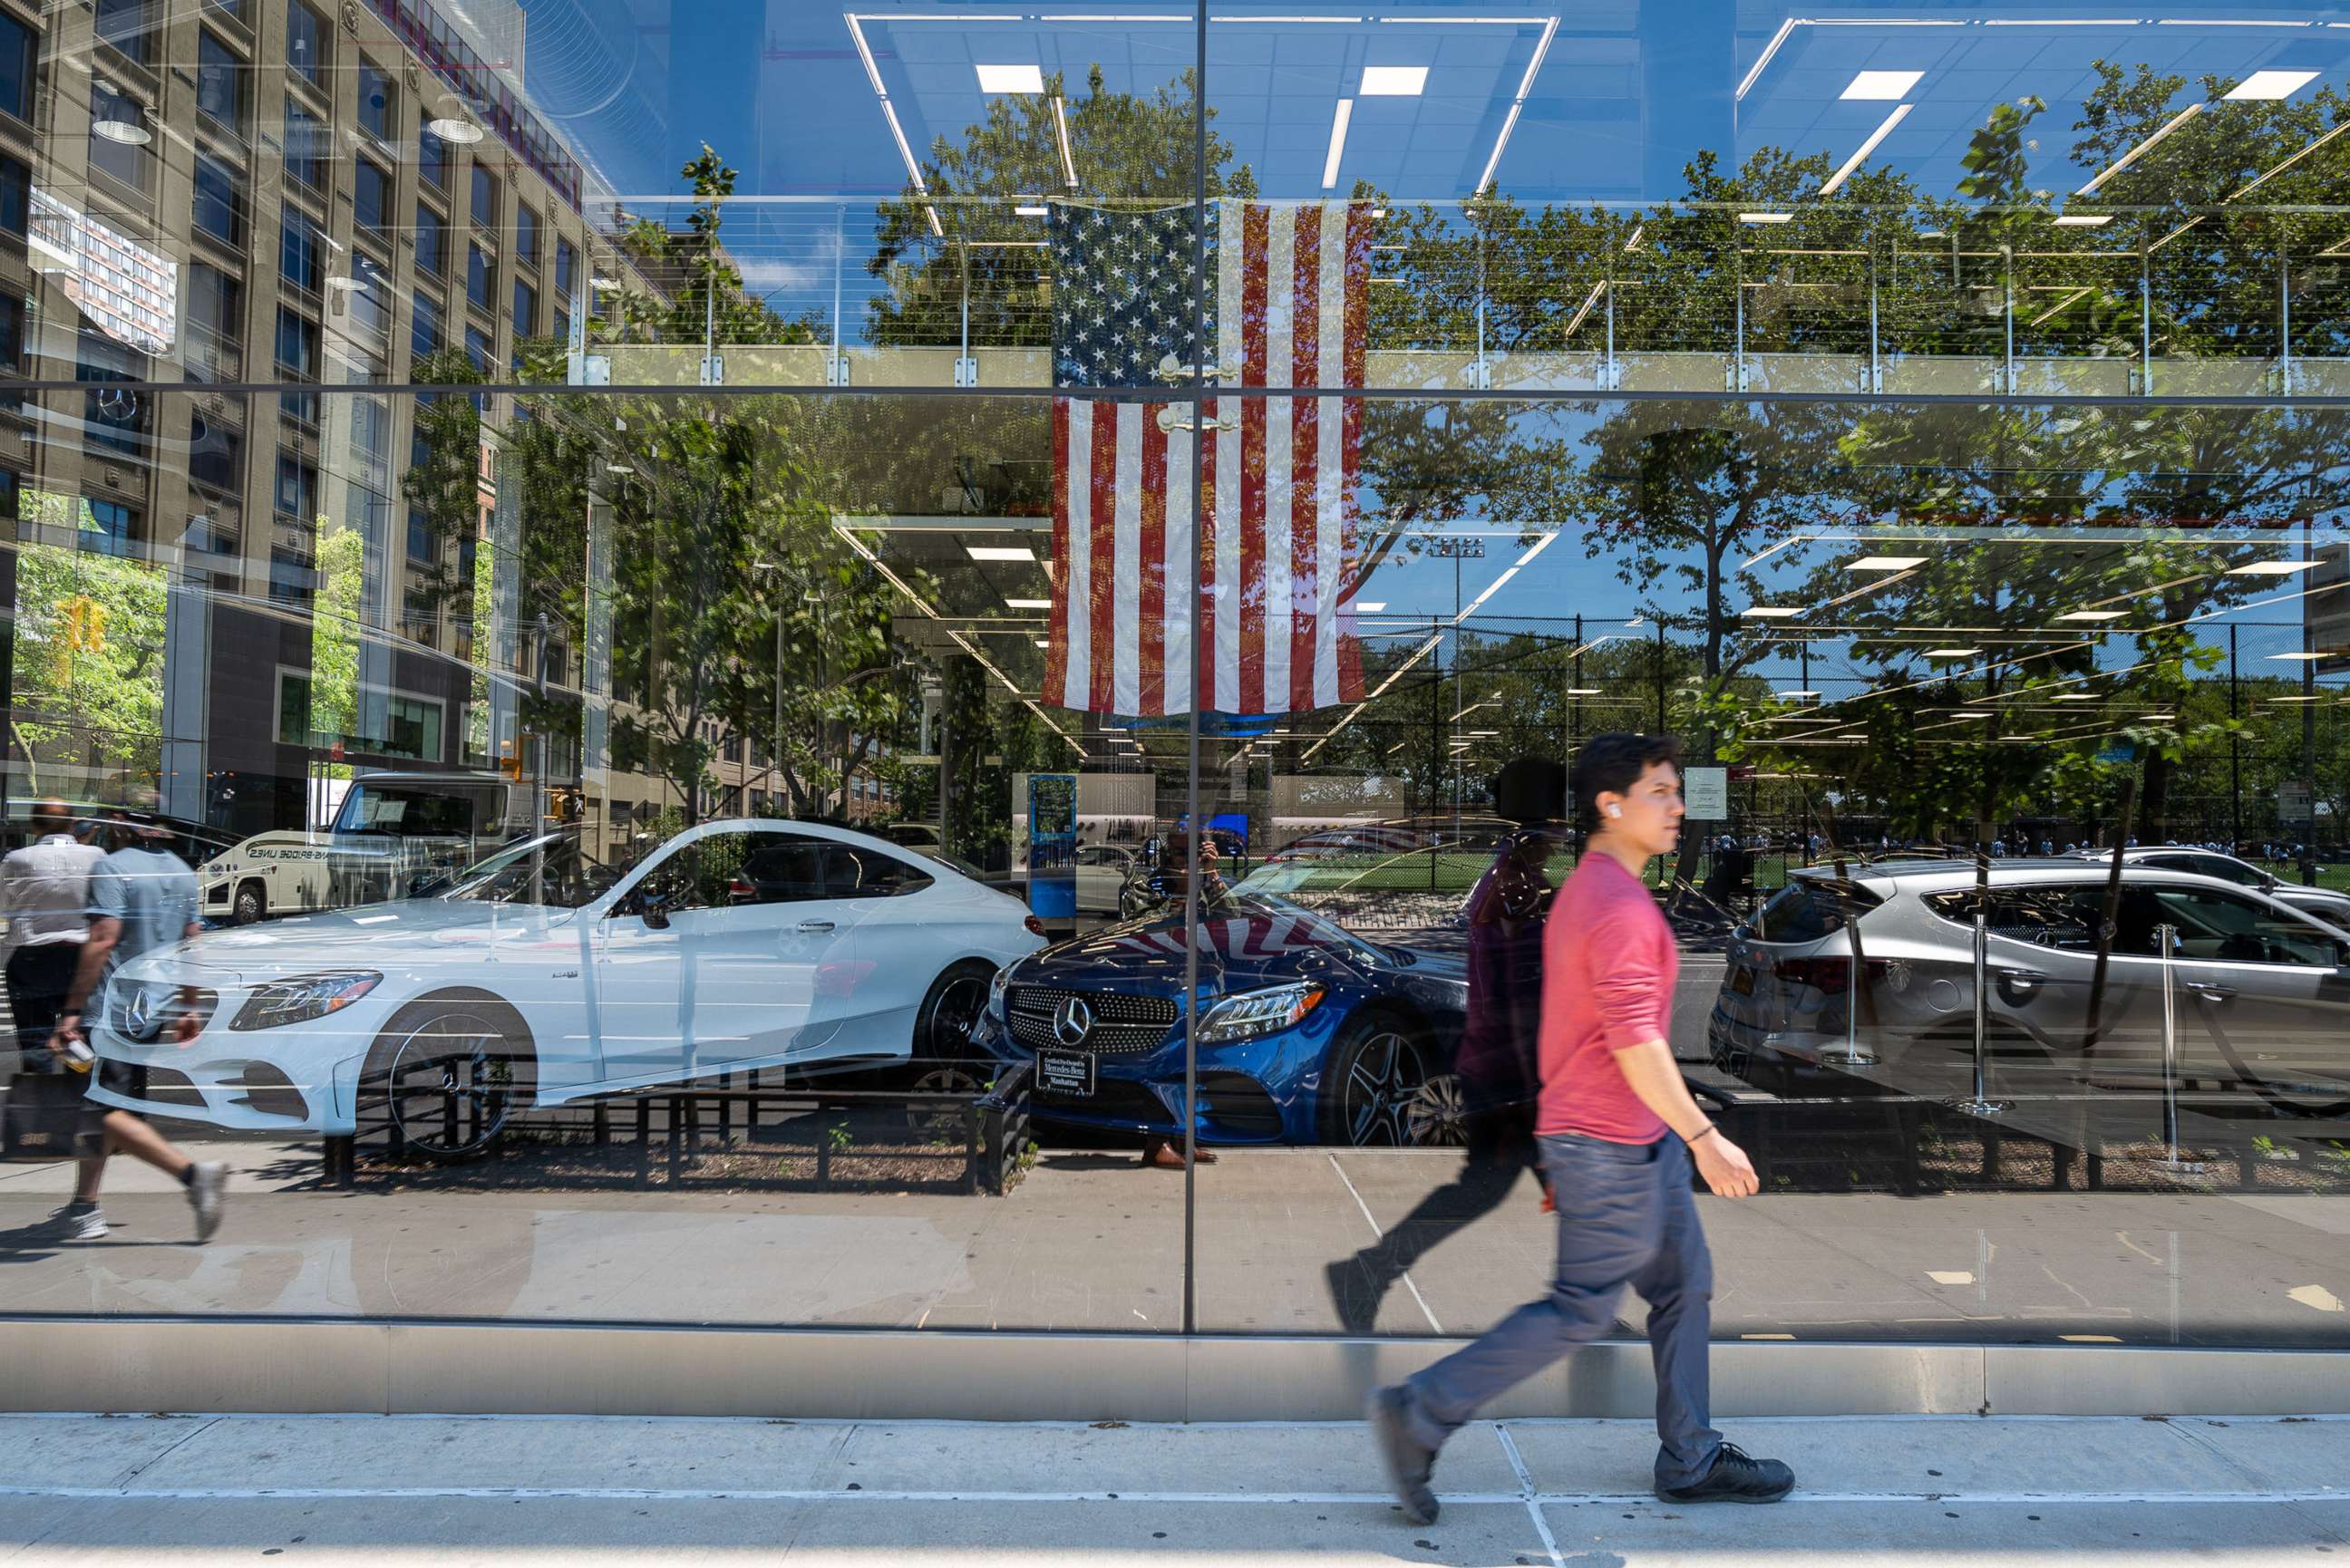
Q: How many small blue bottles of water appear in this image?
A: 0